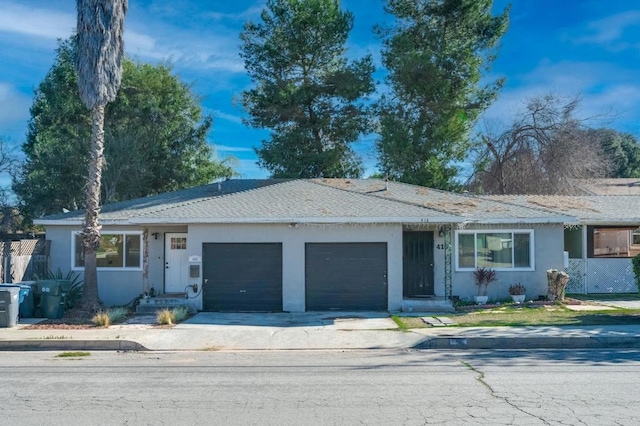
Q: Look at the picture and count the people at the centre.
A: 0